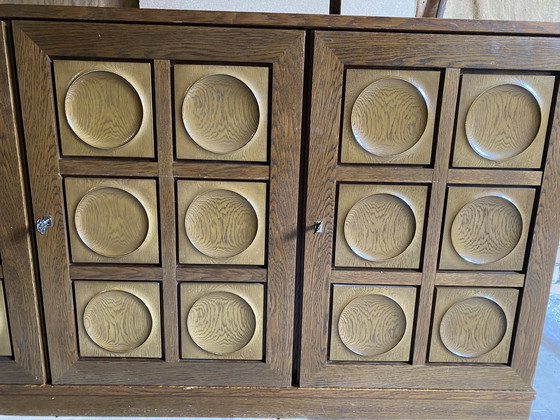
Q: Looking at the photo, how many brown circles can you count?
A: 12